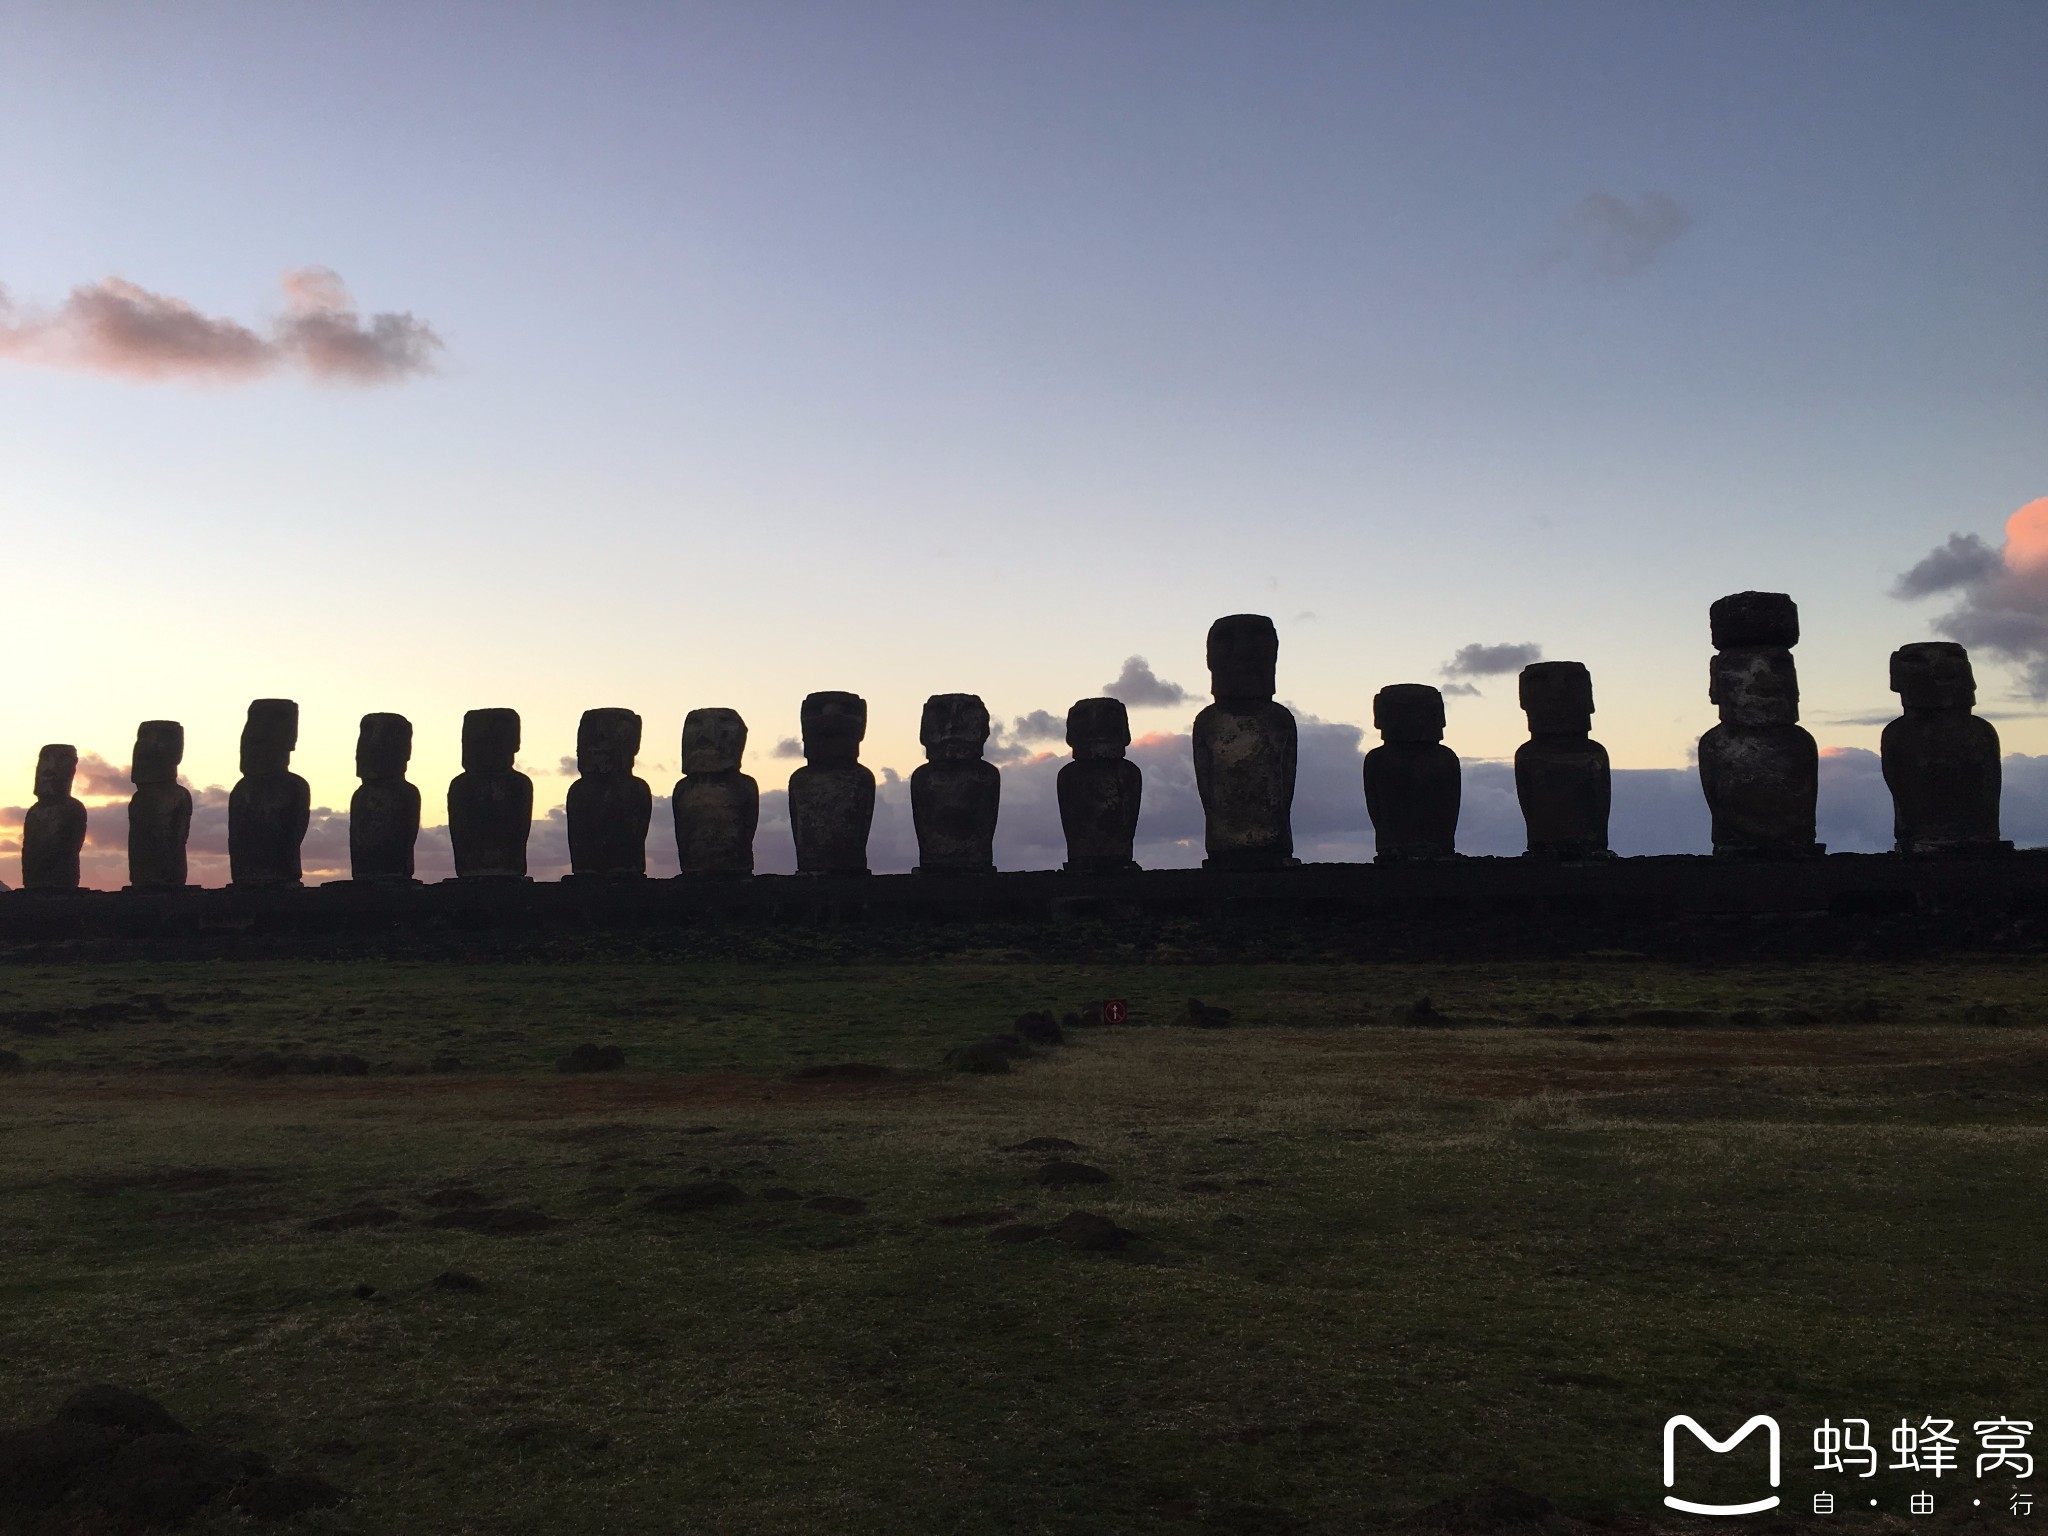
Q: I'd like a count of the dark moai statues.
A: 15